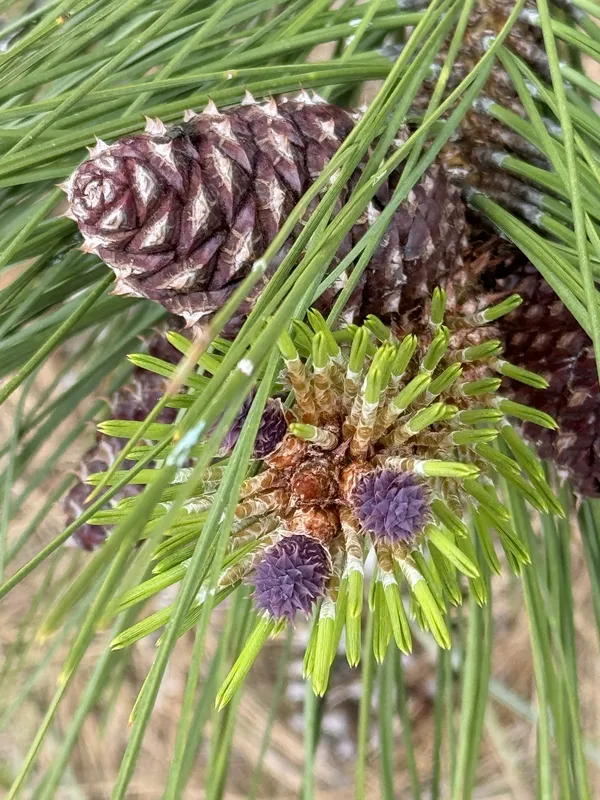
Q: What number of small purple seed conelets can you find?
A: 3